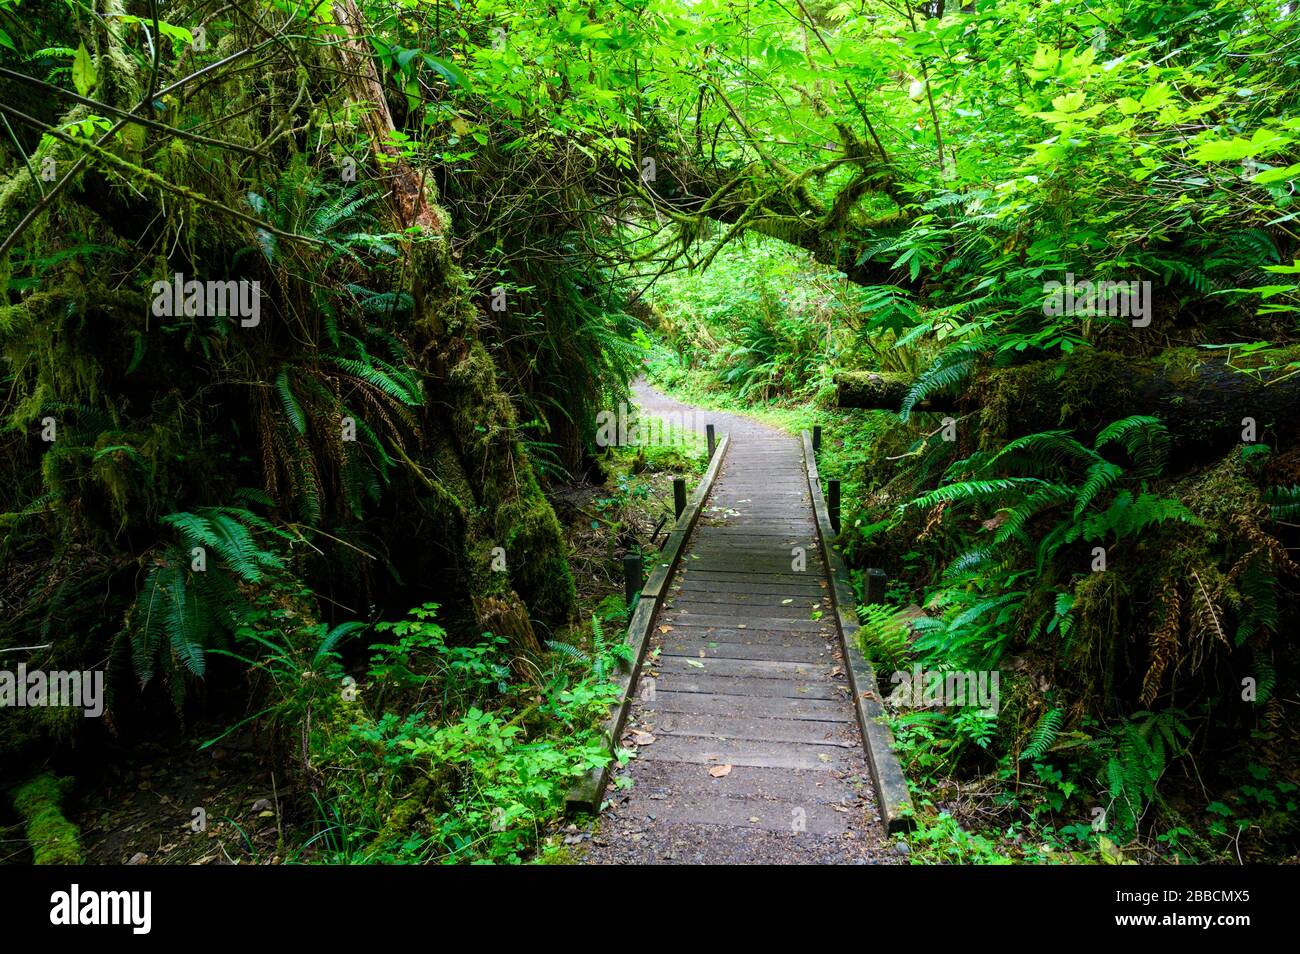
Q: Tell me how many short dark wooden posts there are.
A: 6